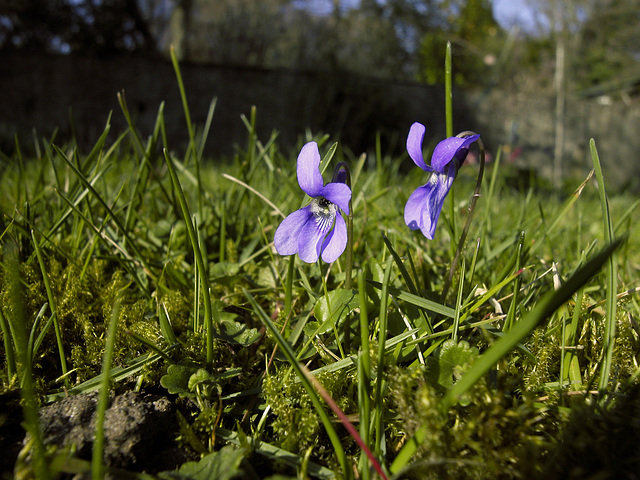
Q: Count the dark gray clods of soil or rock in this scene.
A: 1